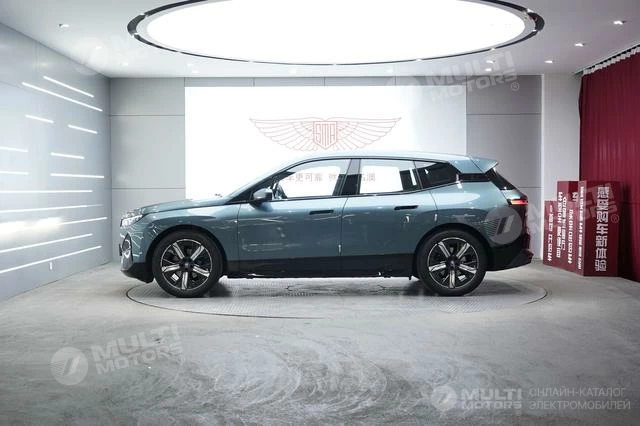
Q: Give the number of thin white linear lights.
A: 13